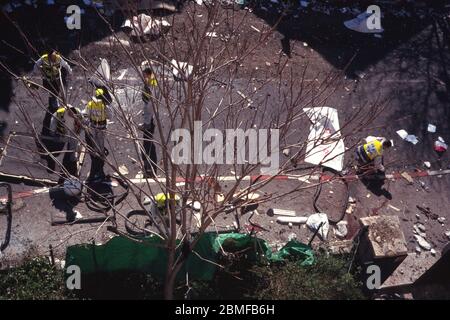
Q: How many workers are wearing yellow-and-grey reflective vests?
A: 6